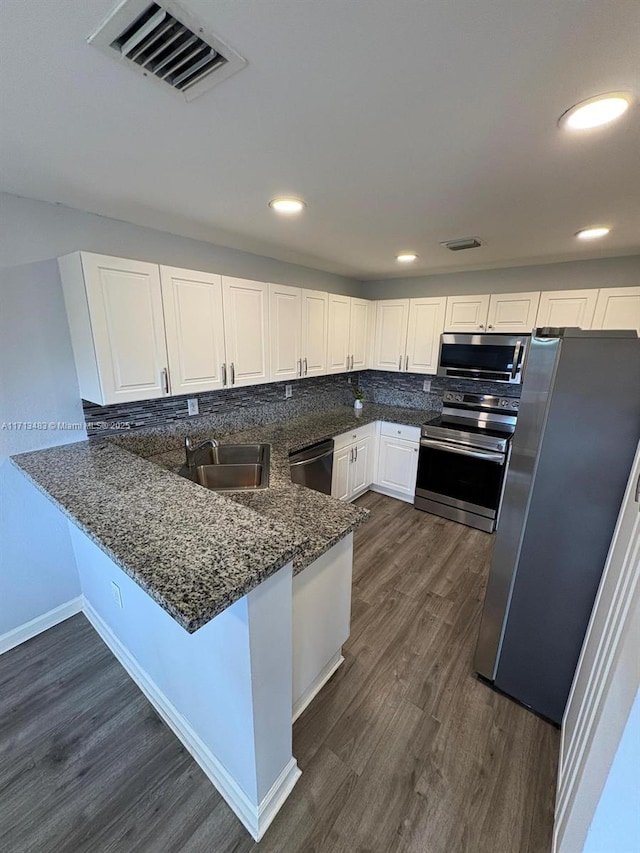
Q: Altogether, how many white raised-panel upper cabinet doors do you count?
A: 13